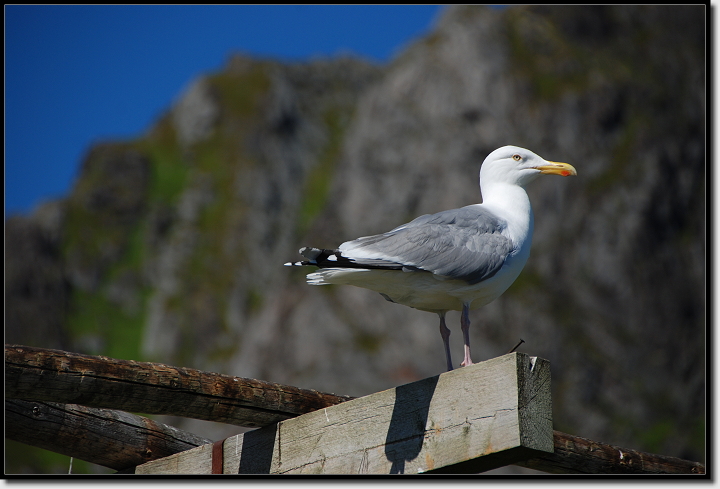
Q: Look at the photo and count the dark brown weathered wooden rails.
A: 2